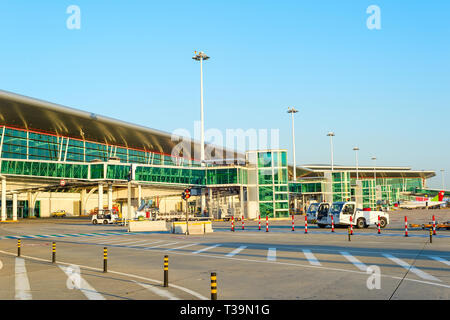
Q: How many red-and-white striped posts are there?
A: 11